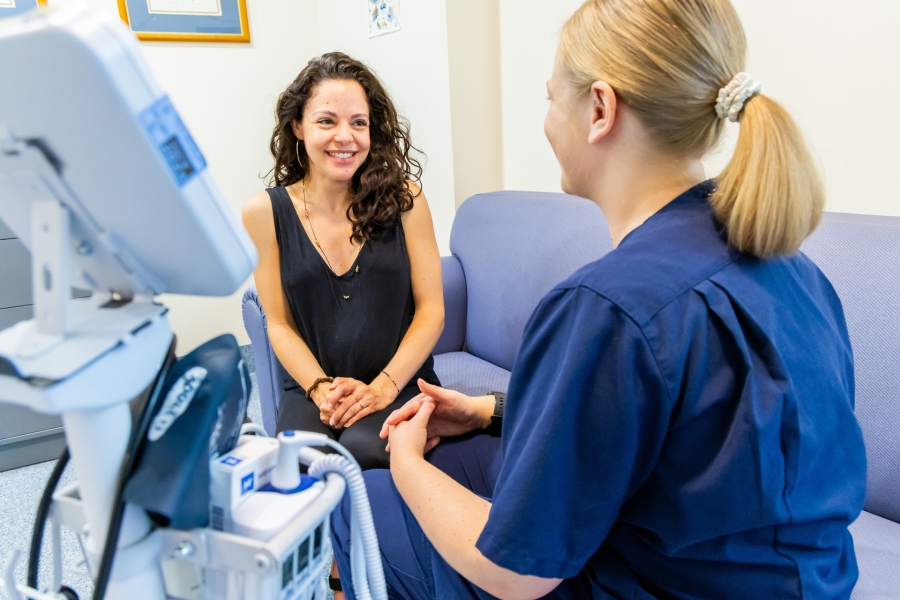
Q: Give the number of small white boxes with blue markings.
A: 1